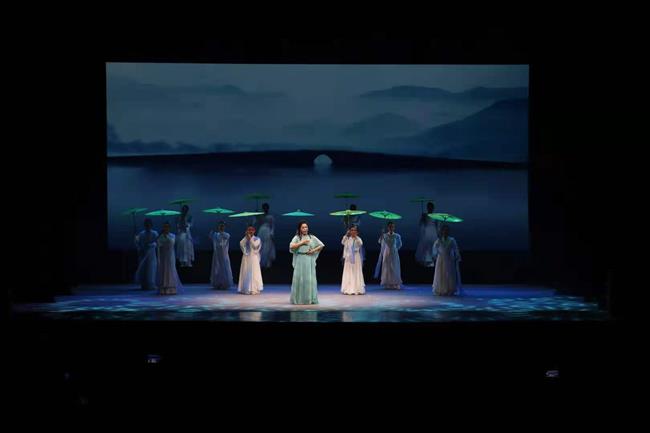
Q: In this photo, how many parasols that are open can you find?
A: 12